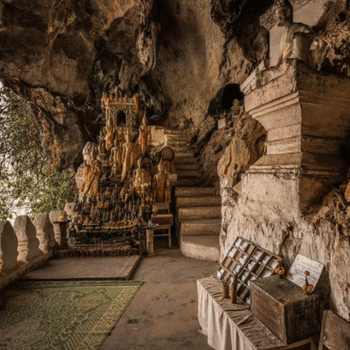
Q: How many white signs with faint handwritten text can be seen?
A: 1